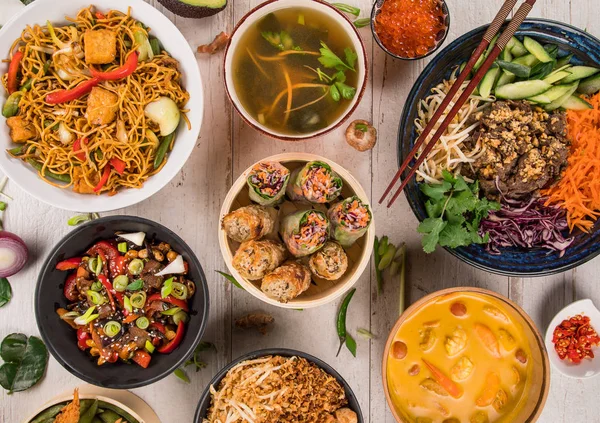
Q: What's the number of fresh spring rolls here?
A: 4